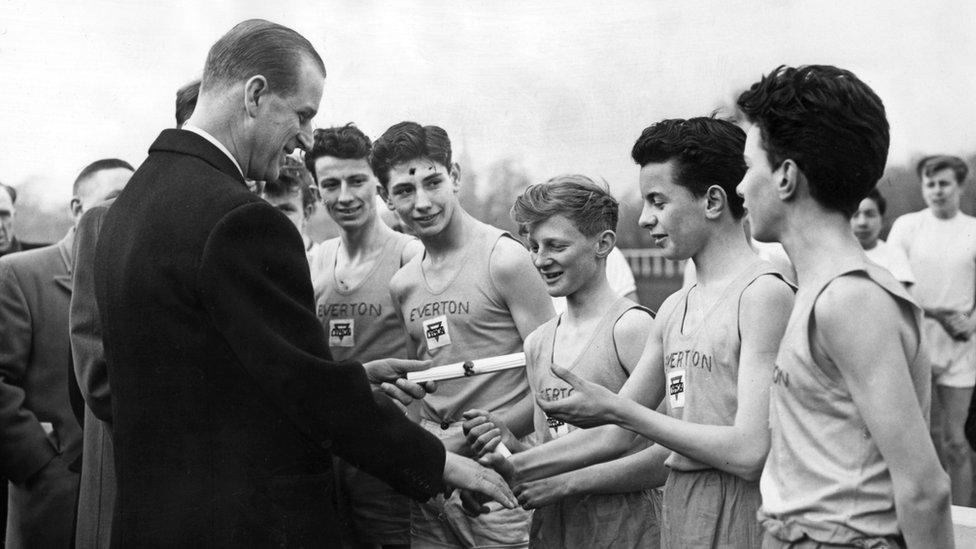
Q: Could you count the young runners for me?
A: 5